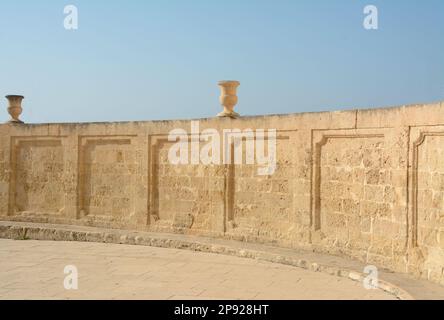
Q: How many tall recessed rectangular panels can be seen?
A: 6